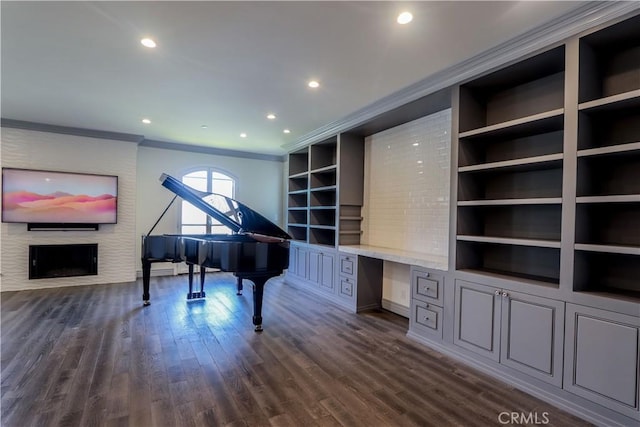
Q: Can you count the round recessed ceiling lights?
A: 7